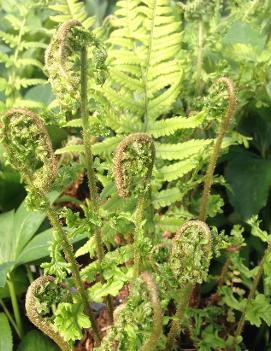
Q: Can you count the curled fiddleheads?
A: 7